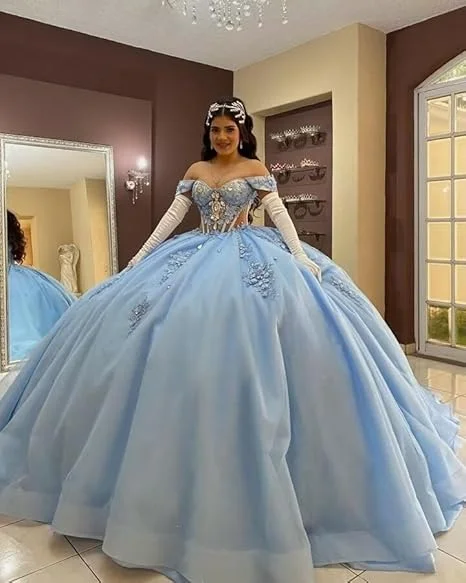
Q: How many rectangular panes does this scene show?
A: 12